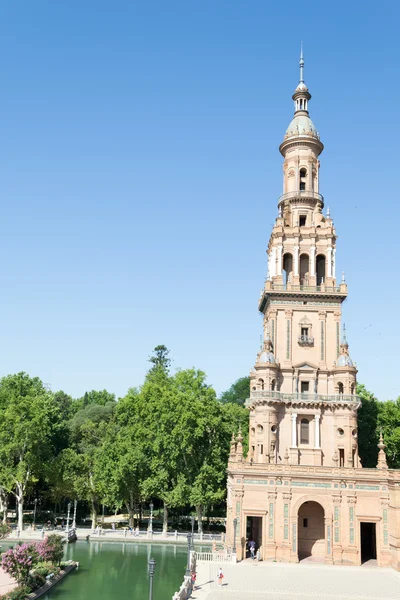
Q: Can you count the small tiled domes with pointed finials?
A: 2